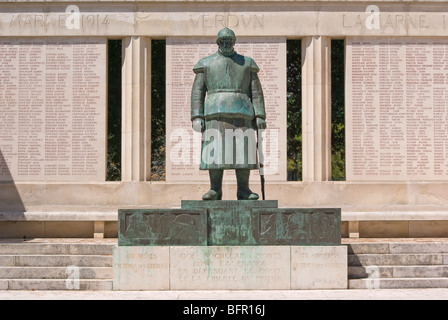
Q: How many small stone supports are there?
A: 2